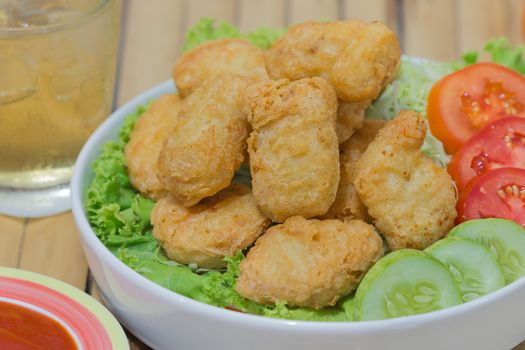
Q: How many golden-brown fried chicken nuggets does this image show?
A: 10